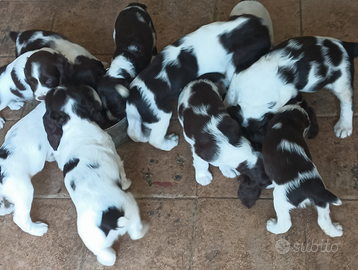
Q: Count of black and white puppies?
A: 9